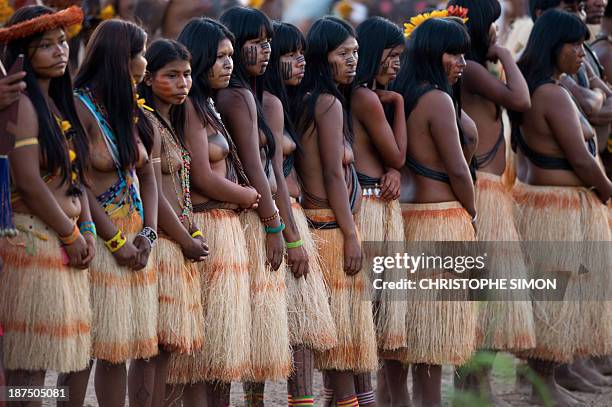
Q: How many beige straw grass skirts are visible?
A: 11